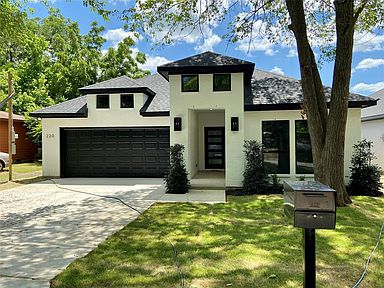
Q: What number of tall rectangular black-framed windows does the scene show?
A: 2